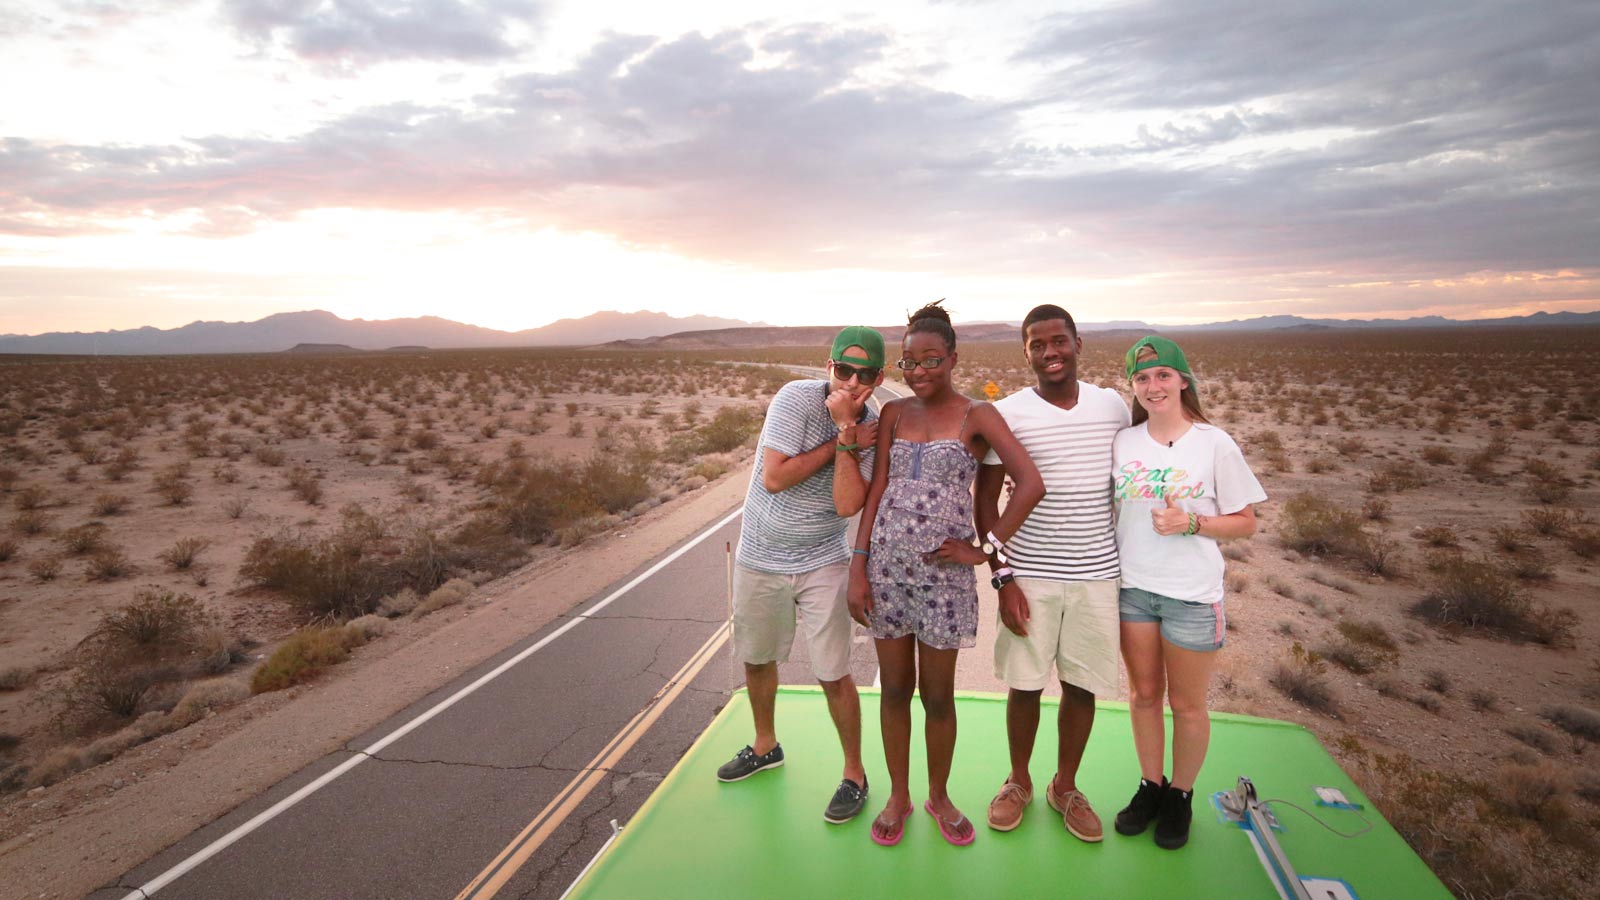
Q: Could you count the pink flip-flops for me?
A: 2